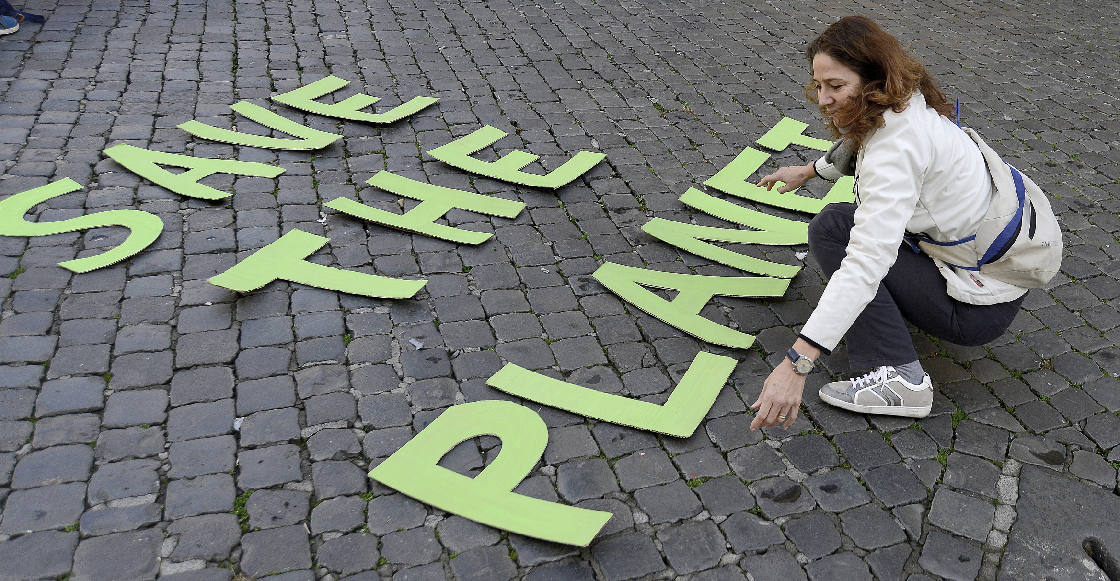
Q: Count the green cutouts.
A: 13